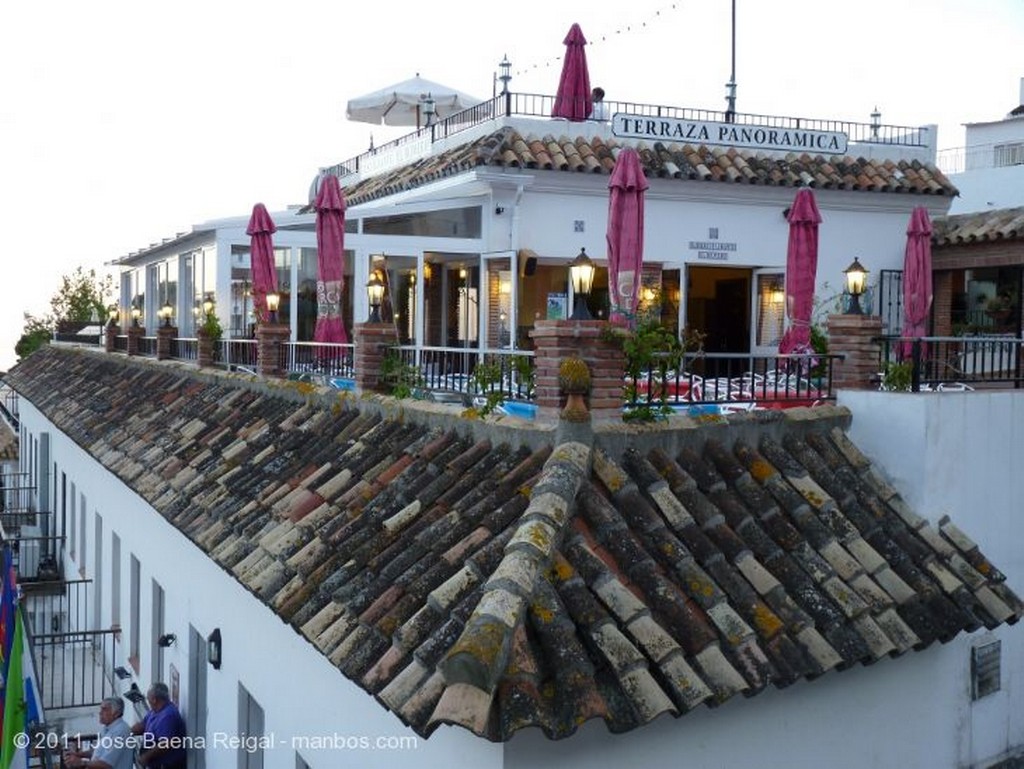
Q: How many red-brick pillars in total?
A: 8